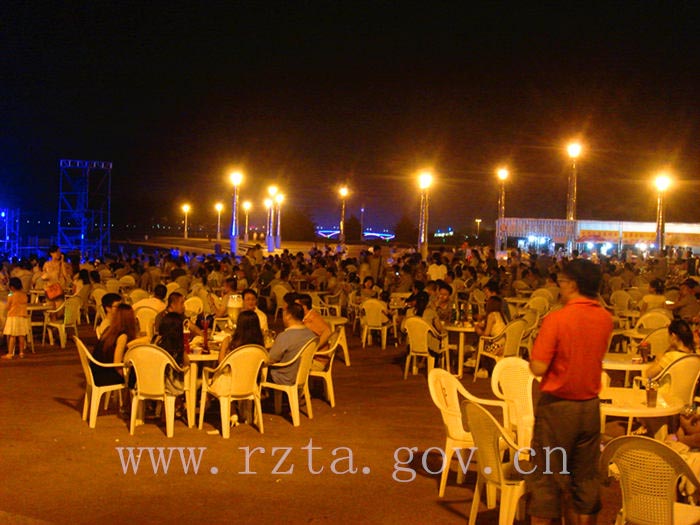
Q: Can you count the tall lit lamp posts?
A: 12